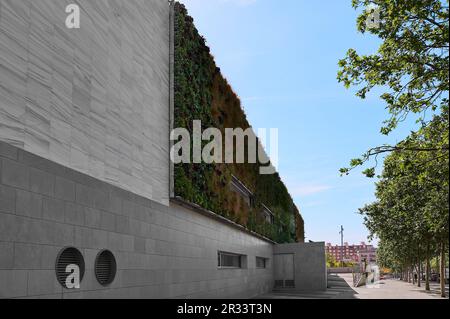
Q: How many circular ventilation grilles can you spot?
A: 2